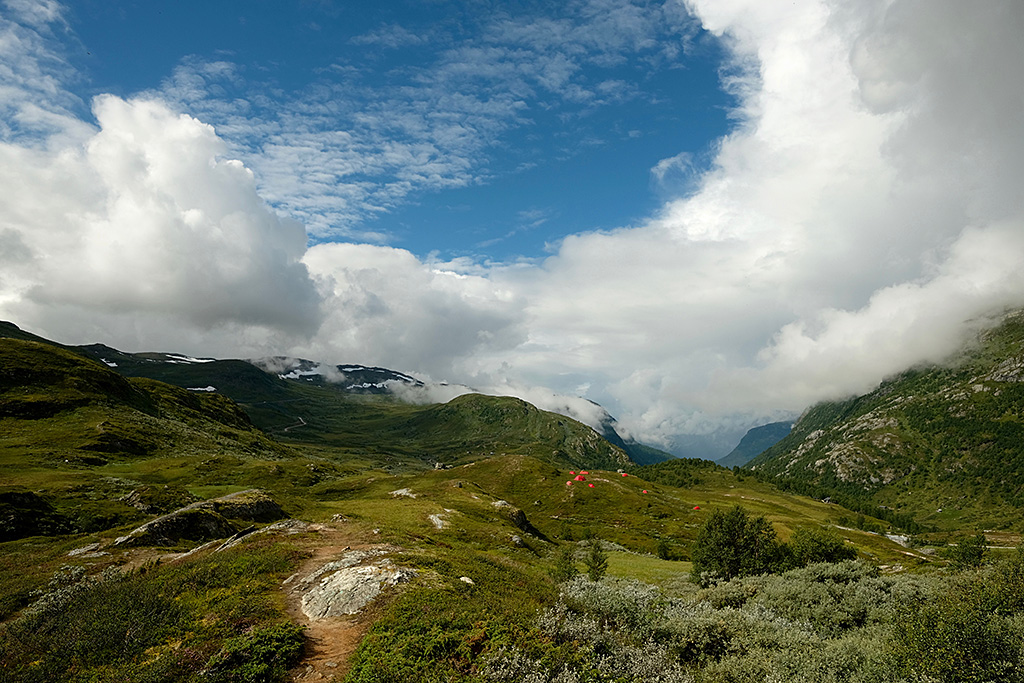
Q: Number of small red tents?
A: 8